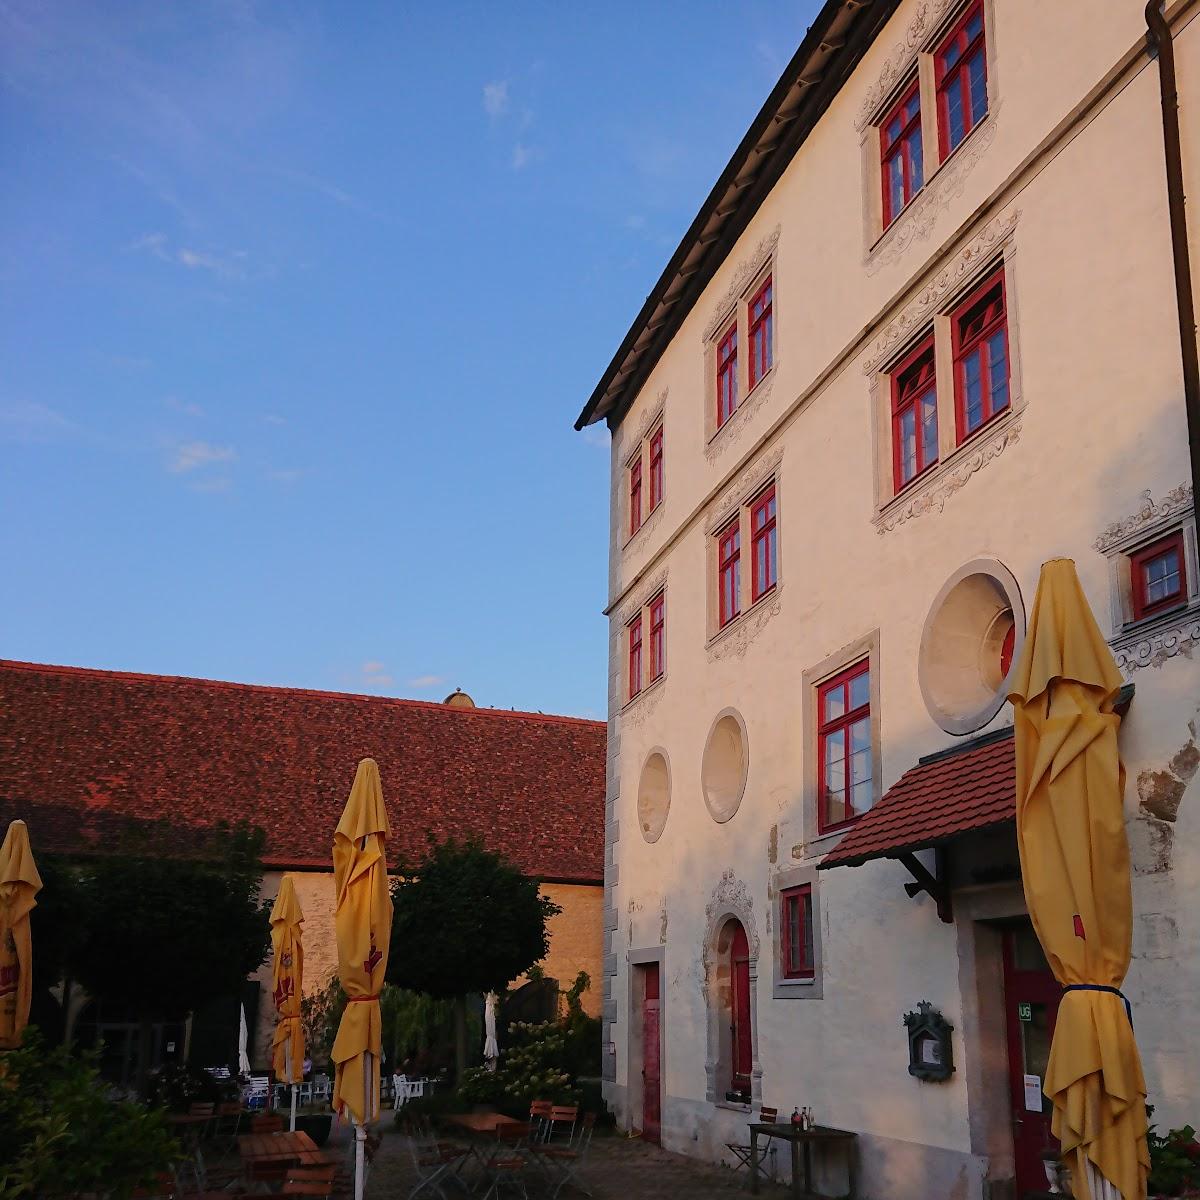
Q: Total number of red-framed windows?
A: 15